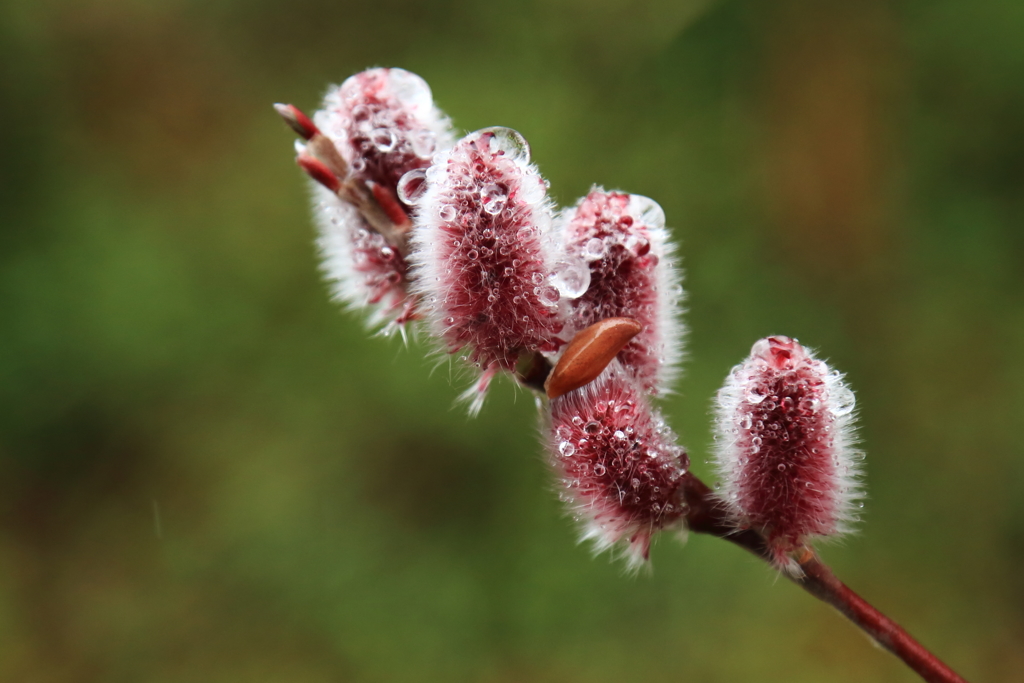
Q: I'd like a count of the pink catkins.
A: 5